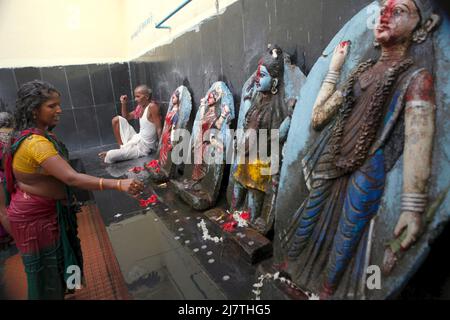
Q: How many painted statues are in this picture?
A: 4